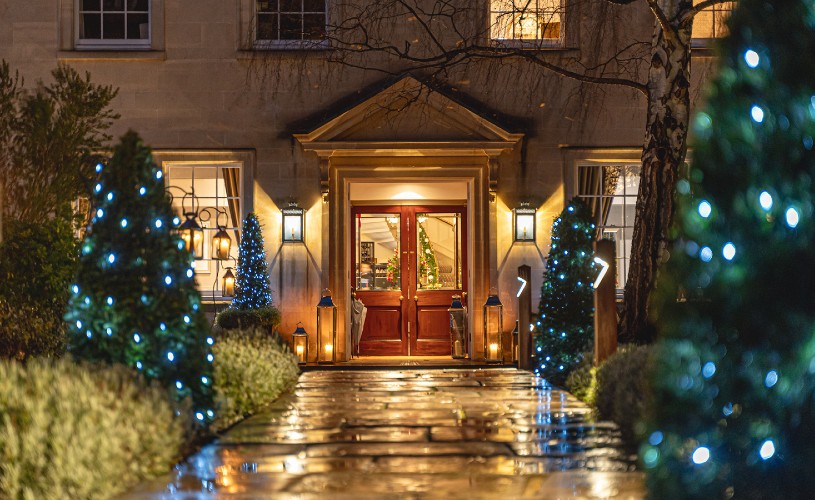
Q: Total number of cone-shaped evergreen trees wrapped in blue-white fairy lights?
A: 4